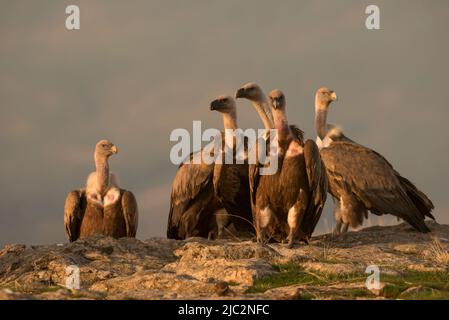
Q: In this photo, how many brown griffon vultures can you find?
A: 5